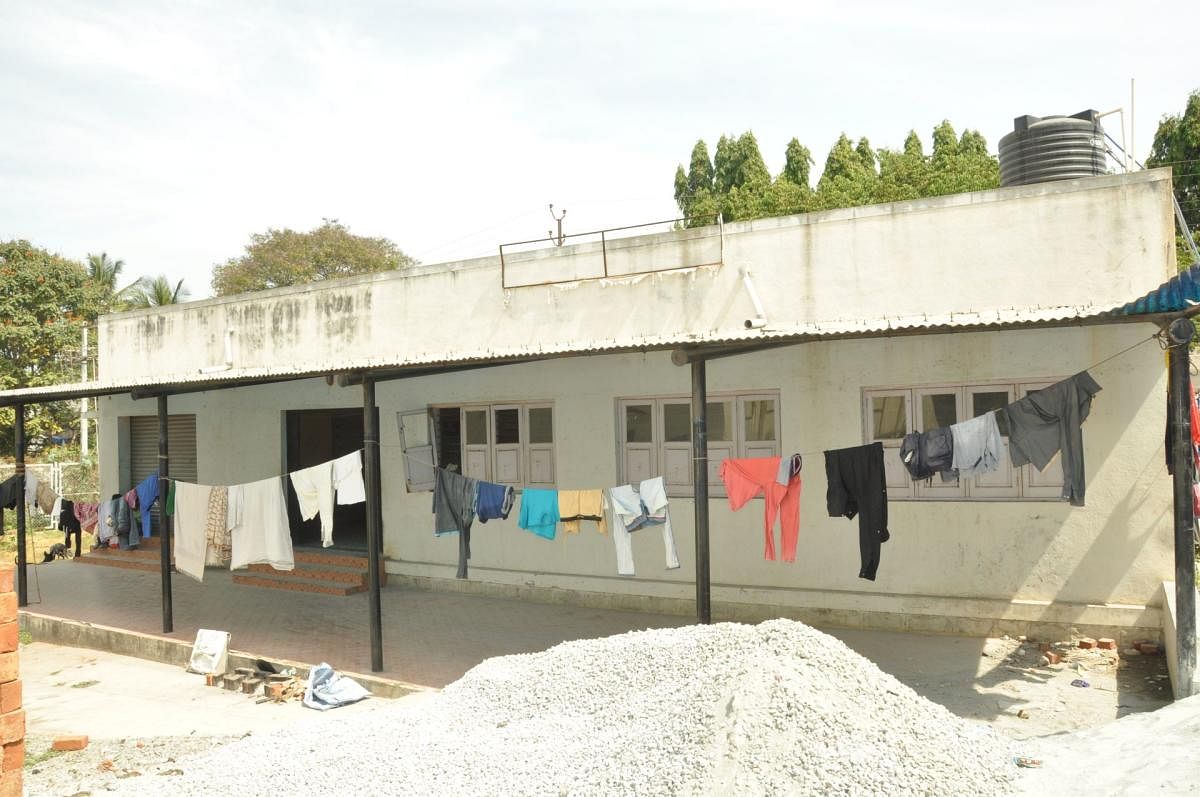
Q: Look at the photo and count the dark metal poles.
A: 5